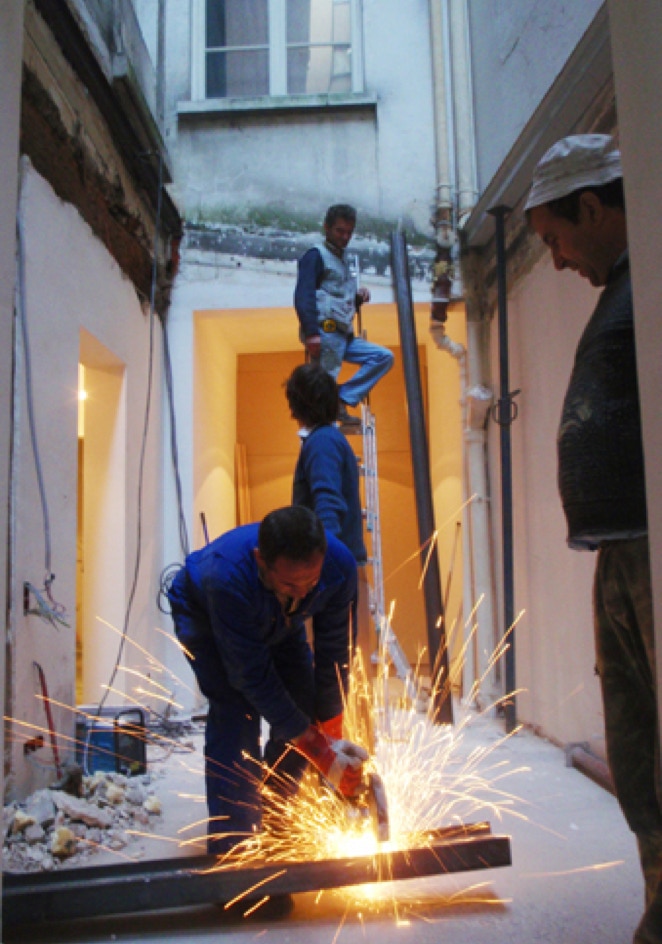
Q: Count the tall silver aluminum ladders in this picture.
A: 1